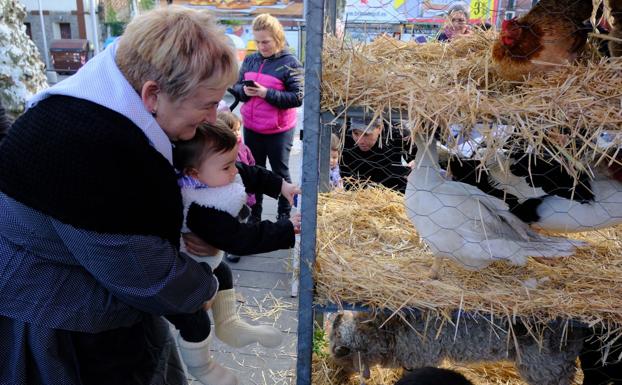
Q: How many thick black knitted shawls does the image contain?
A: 1